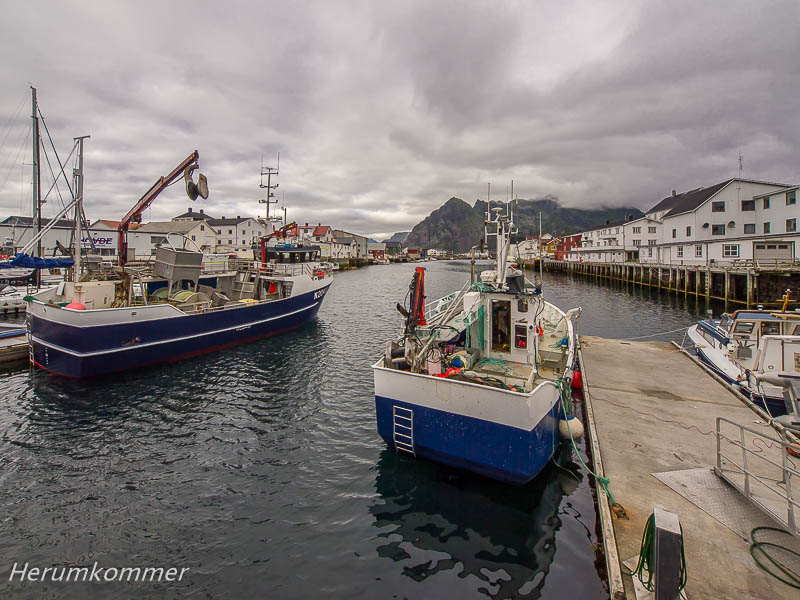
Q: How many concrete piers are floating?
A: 1